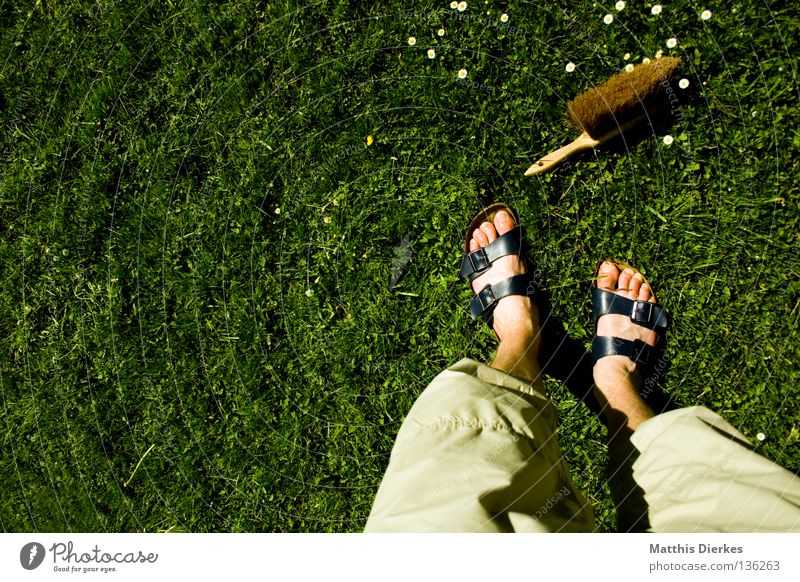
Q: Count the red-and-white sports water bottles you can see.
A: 0